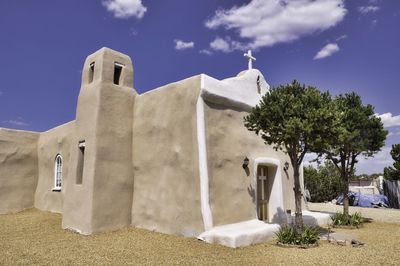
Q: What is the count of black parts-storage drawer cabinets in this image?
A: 0